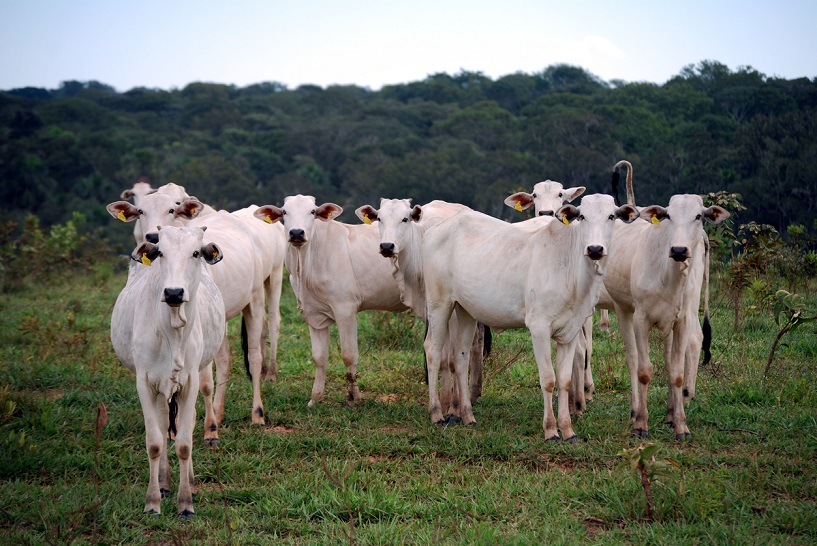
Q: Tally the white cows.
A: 9